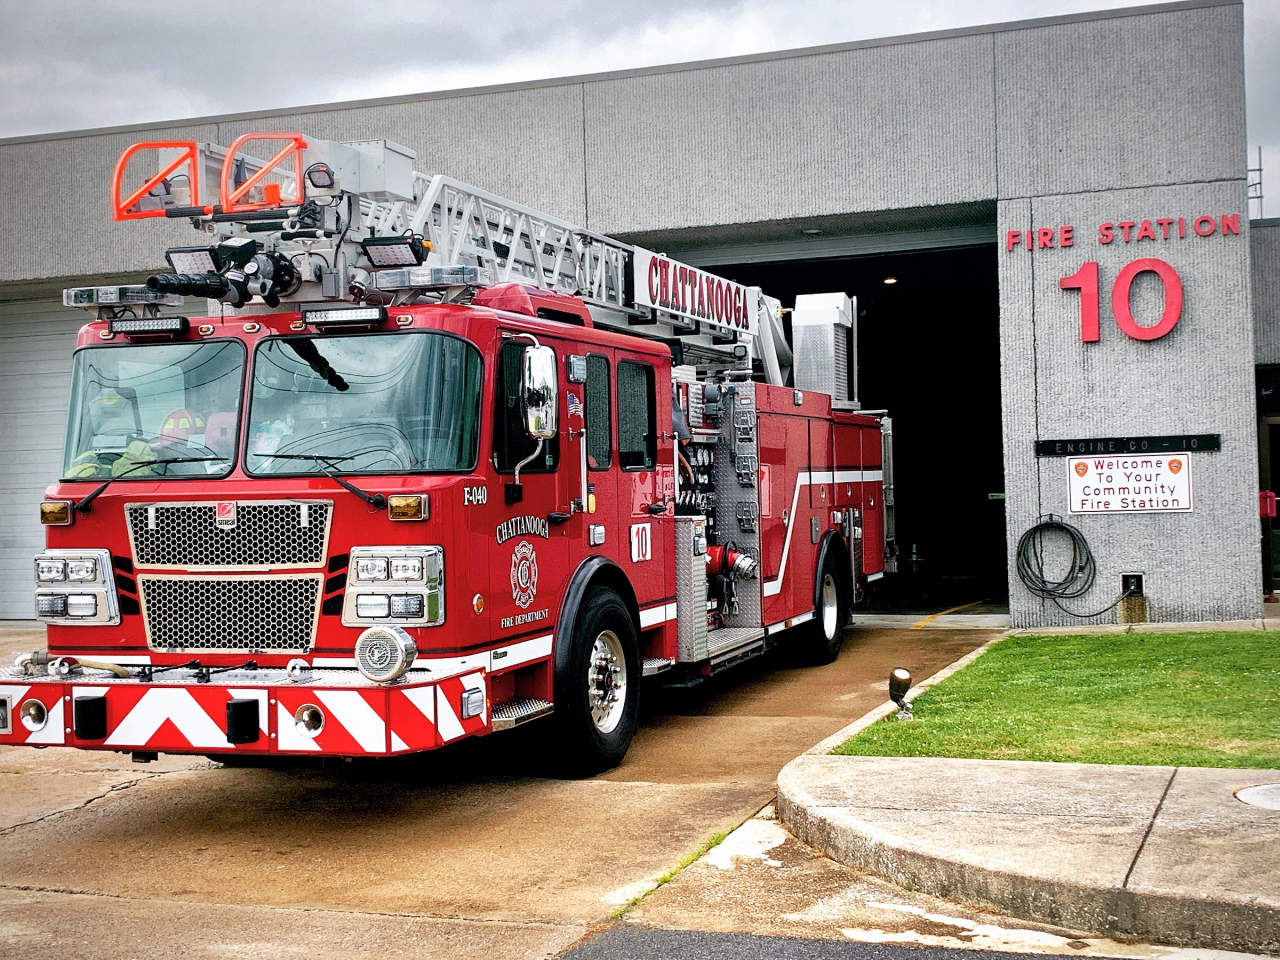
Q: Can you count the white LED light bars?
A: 2